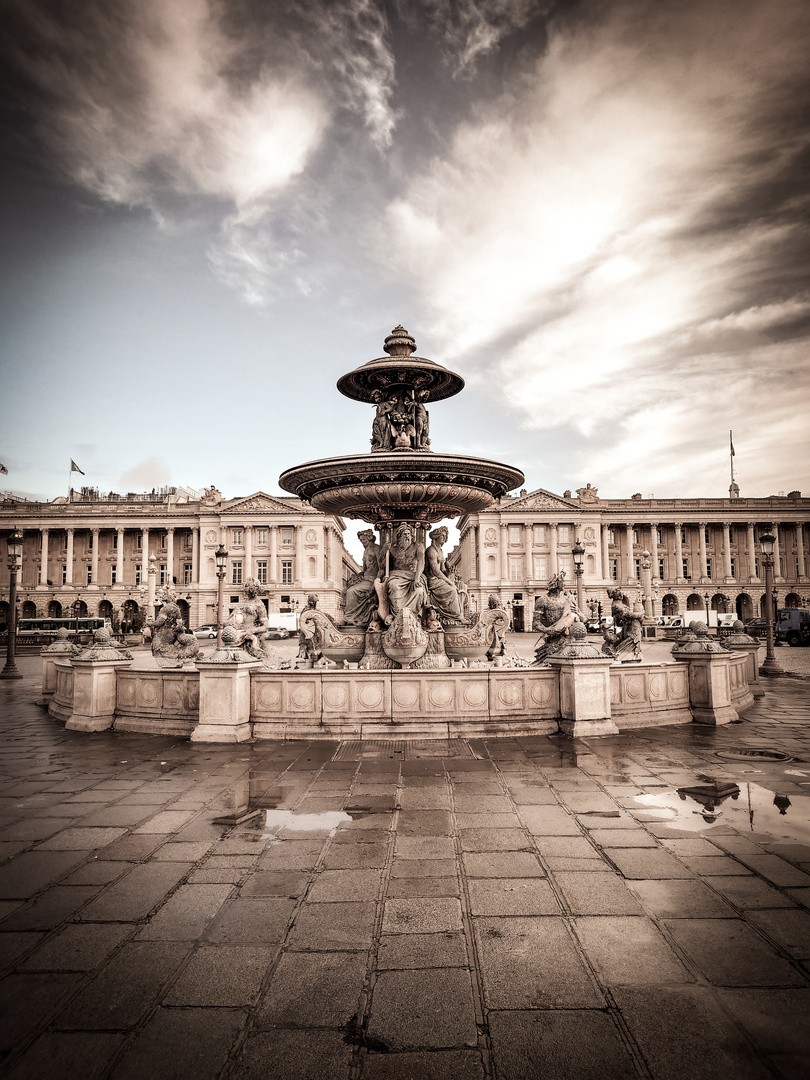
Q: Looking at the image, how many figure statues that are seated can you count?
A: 3